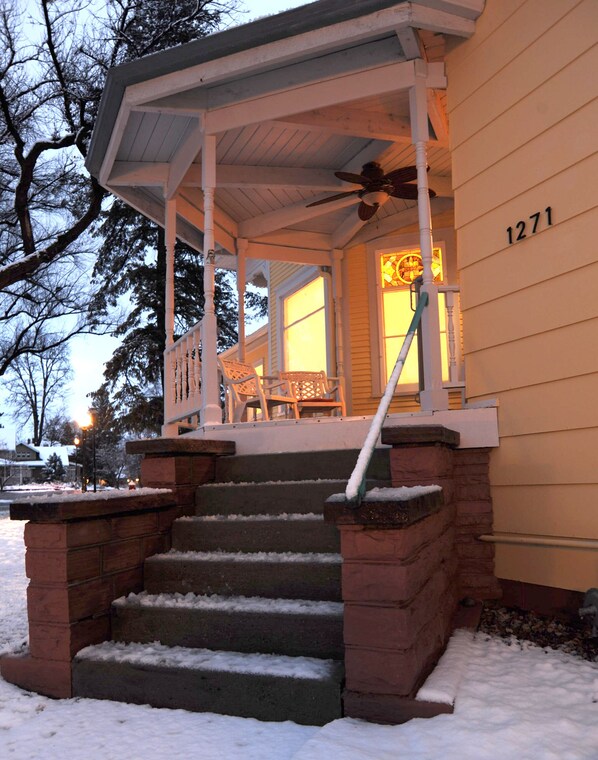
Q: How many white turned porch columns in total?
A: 5